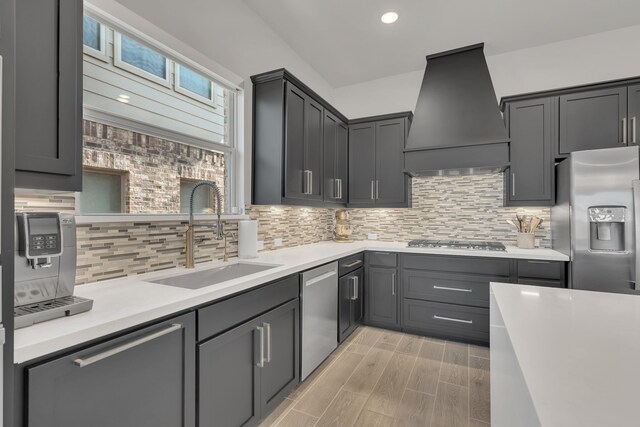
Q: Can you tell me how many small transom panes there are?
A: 3